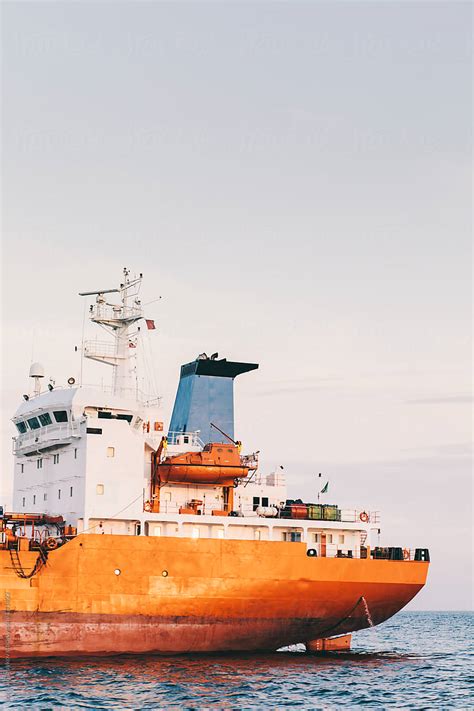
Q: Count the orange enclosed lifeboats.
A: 1